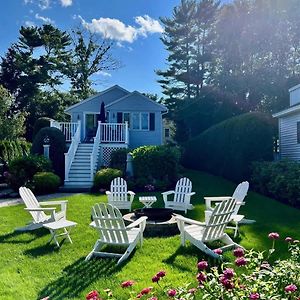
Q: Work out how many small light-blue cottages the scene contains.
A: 1